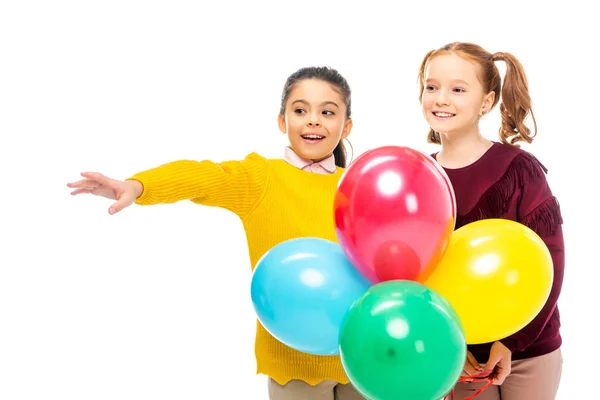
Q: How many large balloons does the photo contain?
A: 4